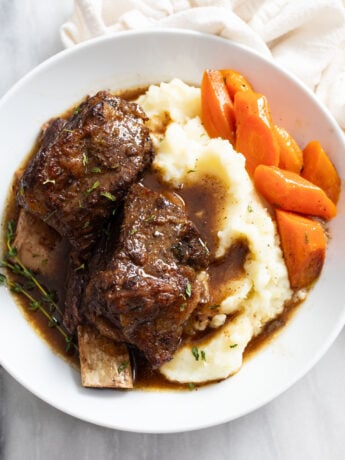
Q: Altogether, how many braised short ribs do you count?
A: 2